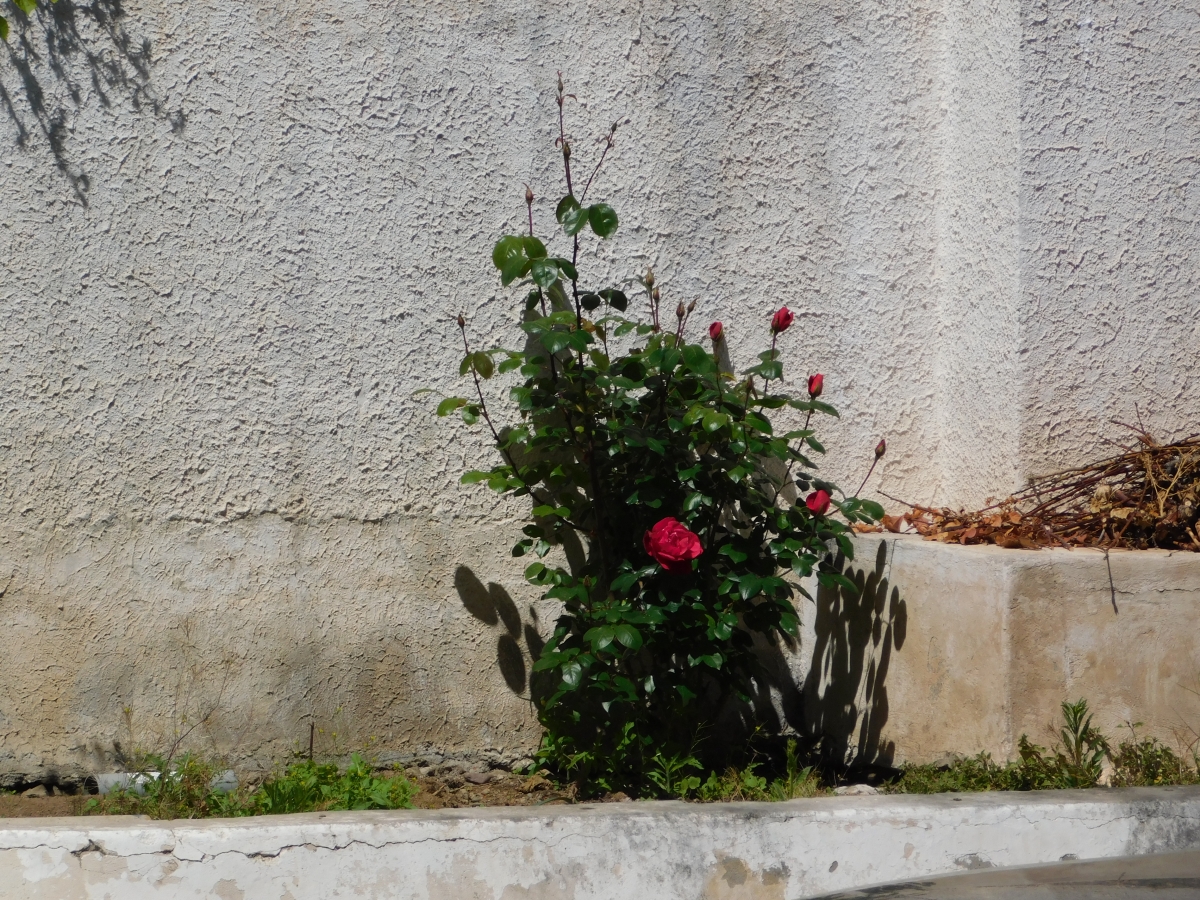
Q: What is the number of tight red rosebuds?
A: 4